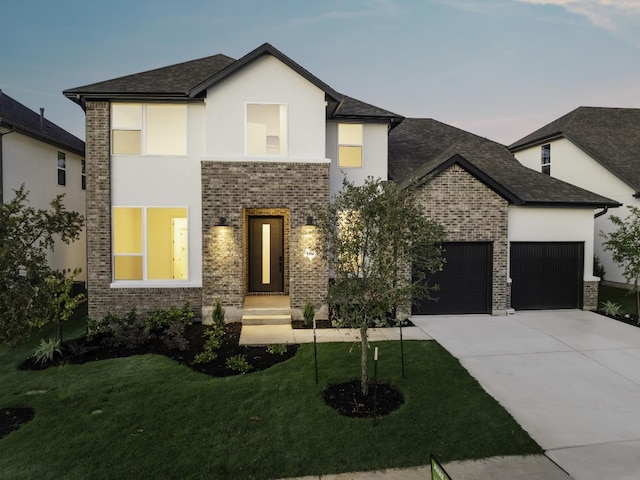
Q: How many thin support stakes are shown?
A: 3